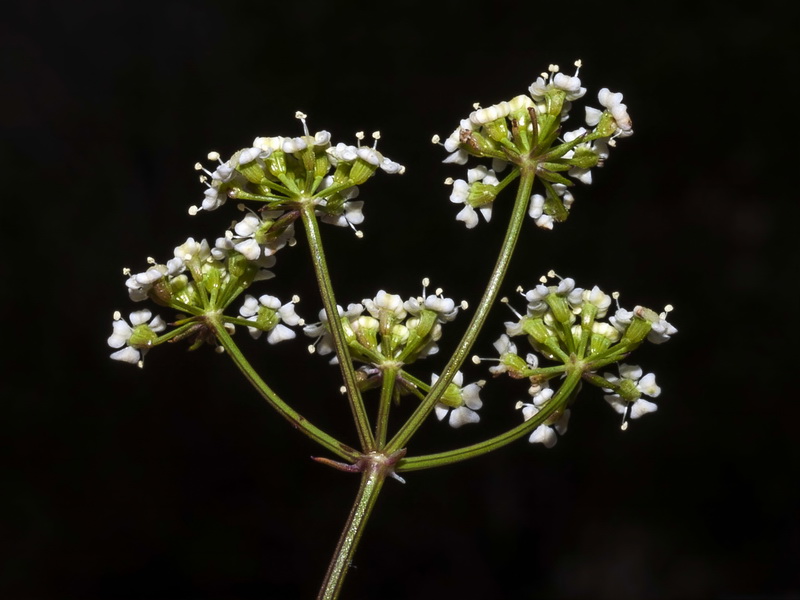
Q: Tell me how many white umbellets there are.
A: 5